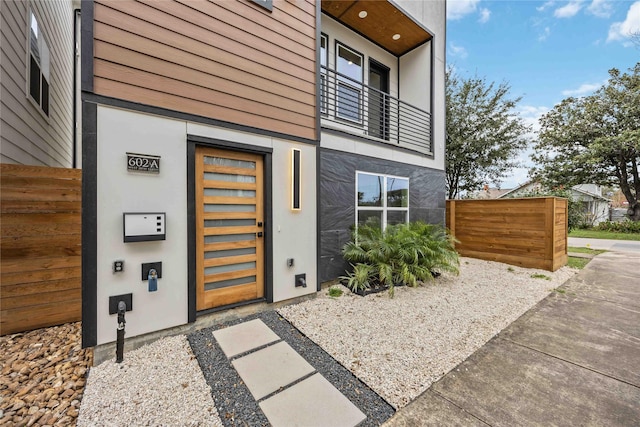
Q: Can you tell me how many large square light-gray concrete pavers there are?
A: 3